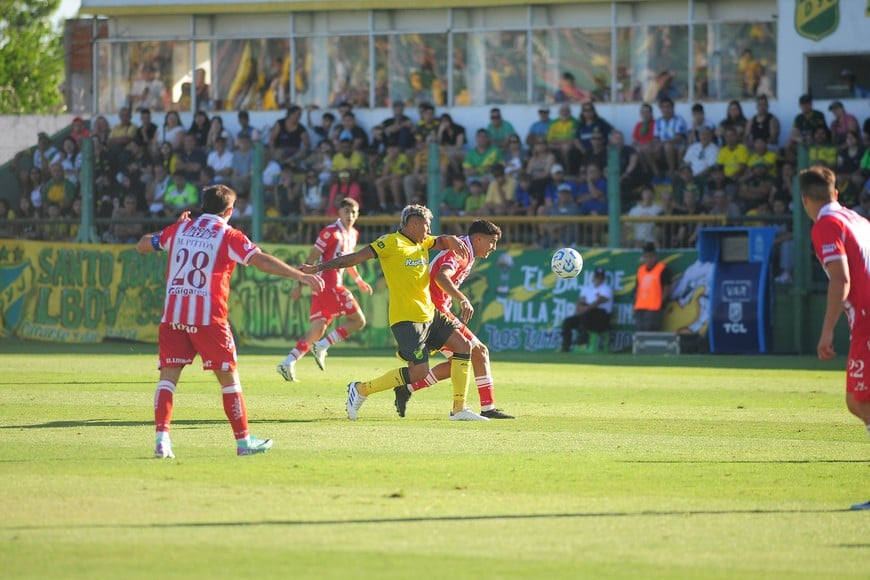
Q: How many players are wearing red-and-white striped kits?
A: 4